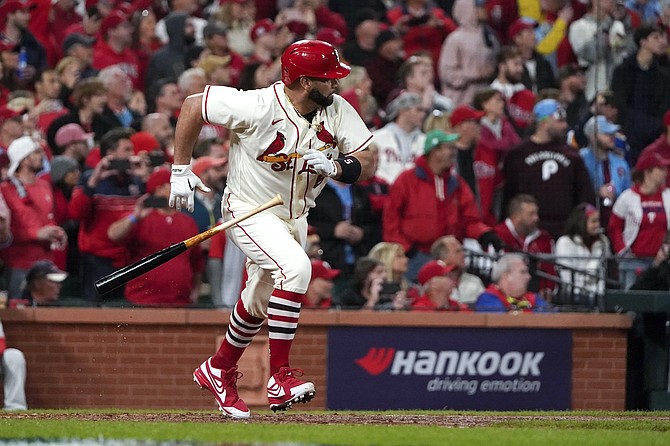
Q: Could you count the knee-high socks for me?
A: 2